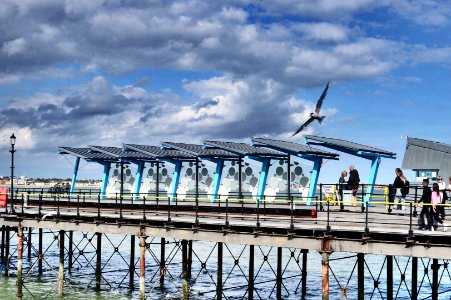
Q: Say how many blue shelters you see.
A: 7